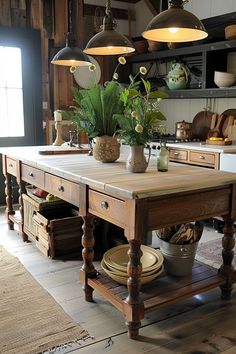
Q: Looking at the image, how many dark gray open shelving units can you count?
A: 1